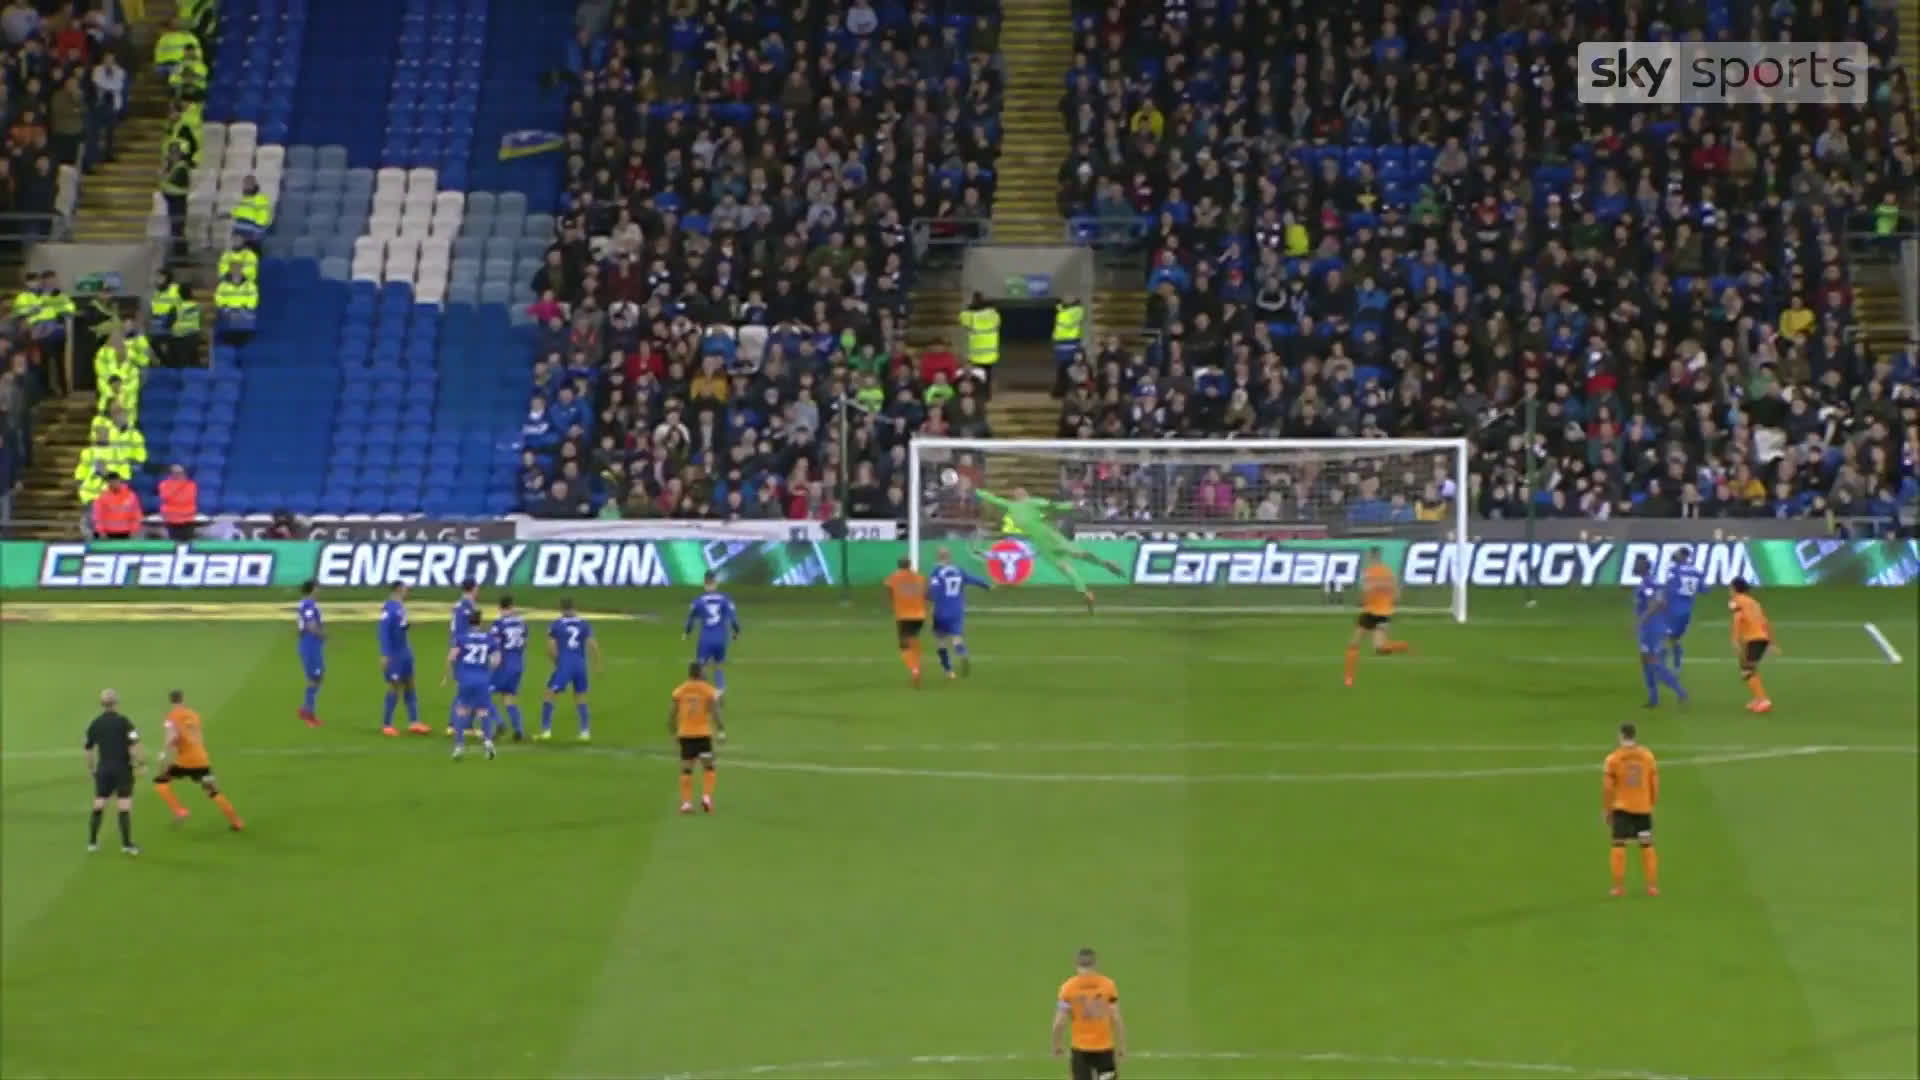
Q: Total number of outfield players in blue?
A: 10